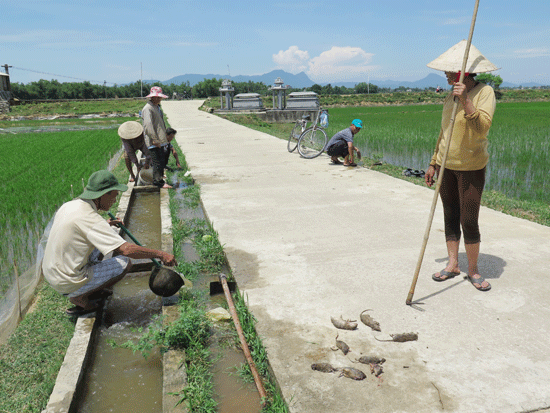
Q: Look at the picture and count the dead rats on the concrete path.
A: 8